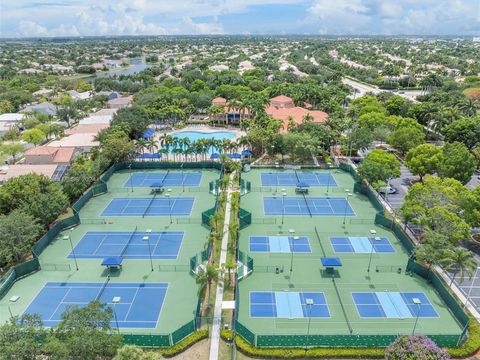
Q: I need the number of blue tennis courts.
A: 6